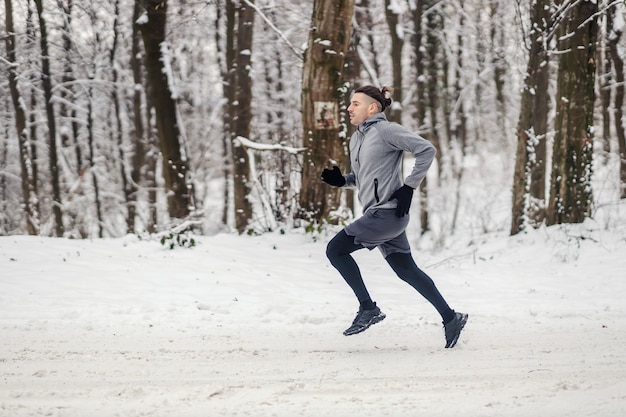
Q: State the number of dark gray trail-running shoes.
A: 2